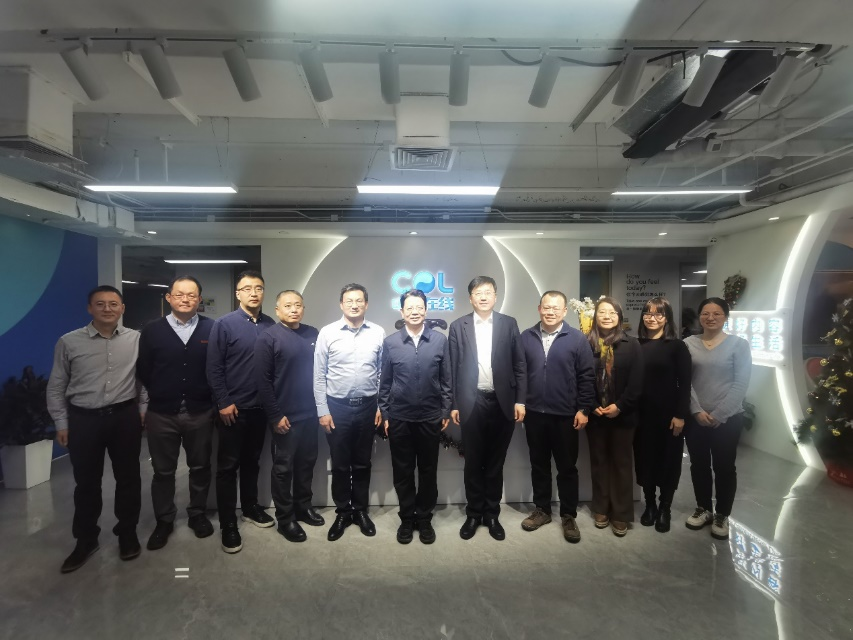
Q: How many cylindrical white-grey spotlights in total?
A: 10